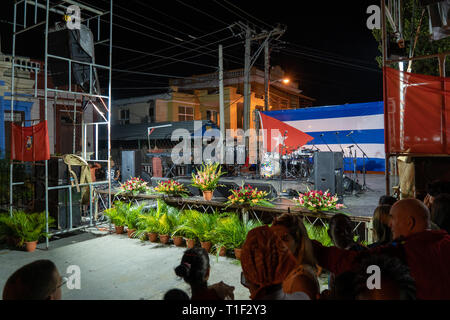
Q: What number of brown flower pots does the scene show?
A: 11